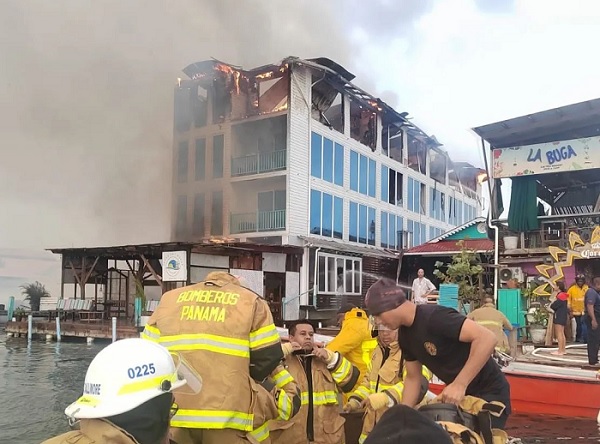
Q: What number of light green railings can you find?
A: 2